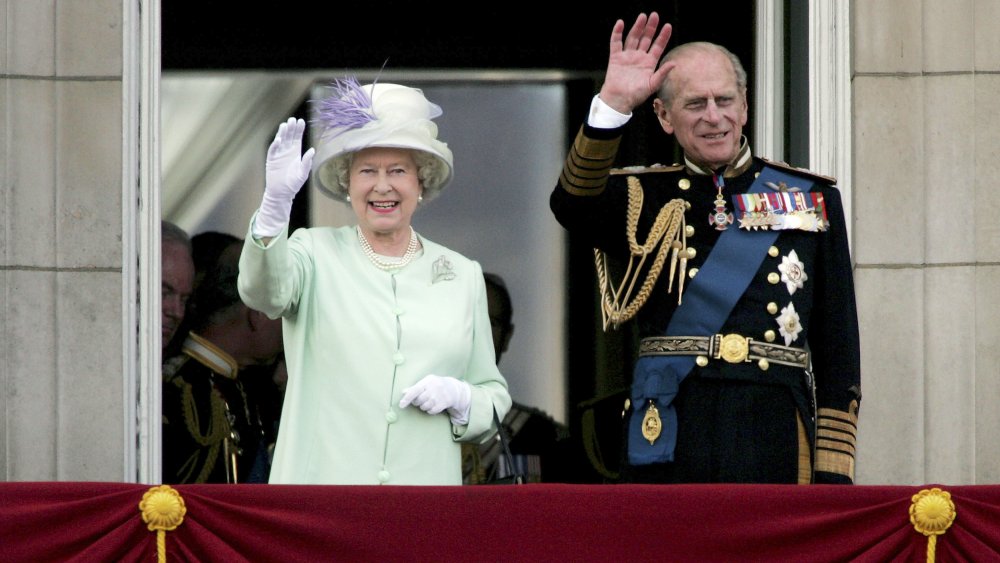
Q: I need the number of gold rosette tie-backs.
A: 2